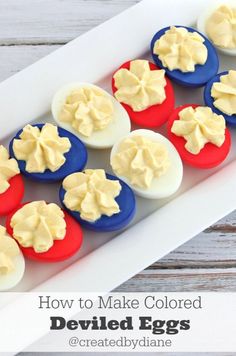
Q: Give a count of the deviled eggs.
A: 12